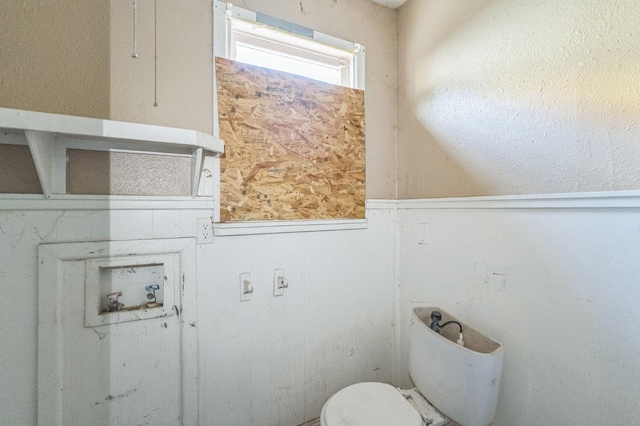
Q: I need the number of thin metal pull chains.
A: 2